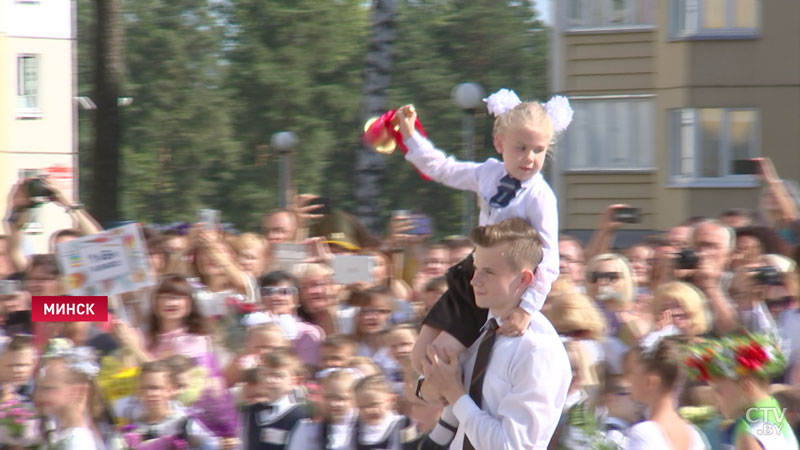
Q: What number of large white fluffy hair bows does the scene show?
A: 2